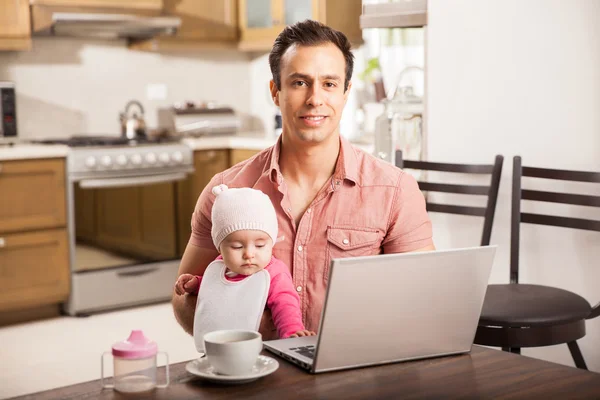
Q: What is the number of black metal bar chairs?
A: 2